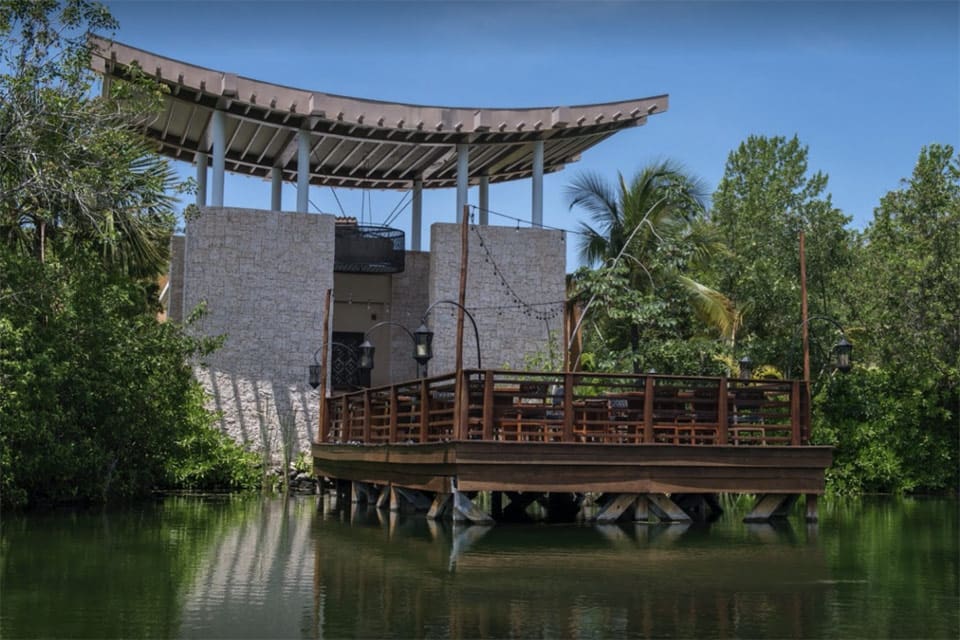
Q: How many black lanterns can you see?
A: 5